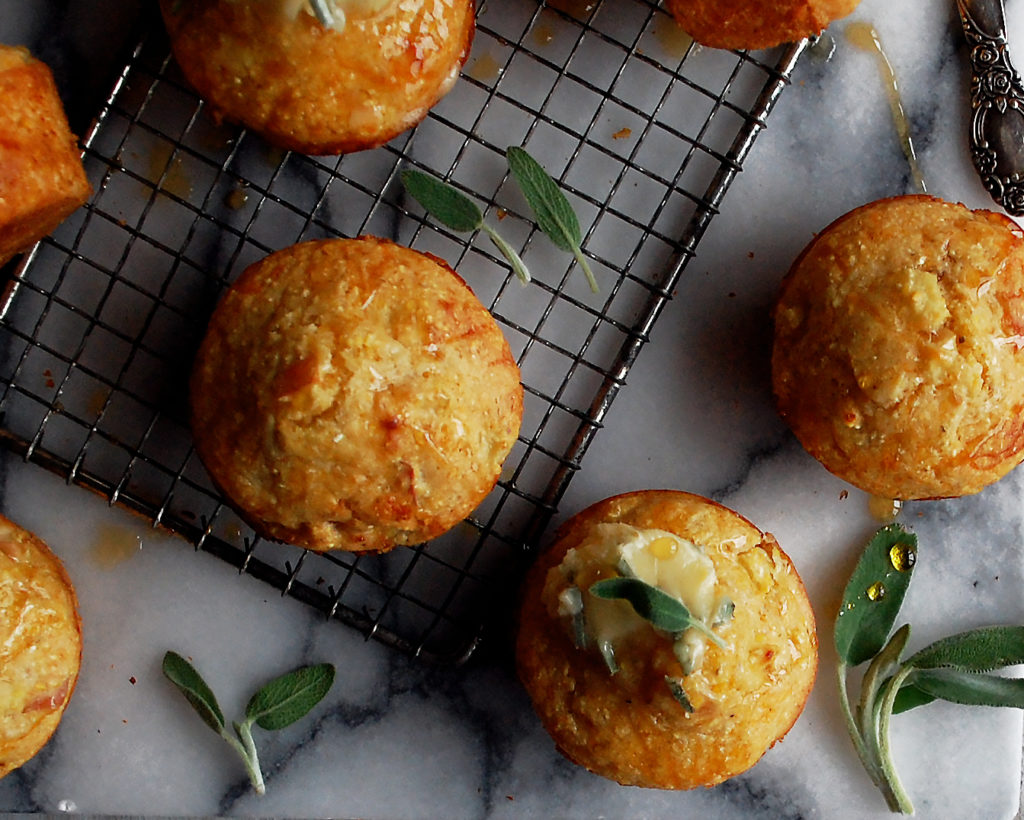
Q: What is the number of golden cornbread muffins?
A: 7